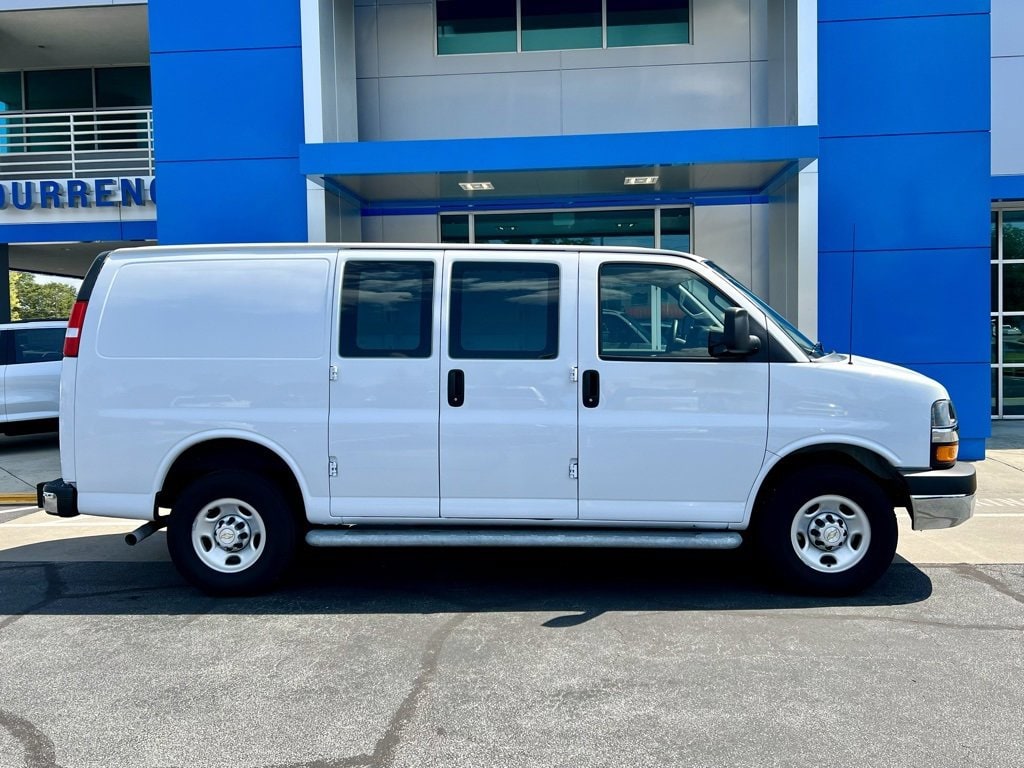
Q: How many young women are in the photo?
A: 0